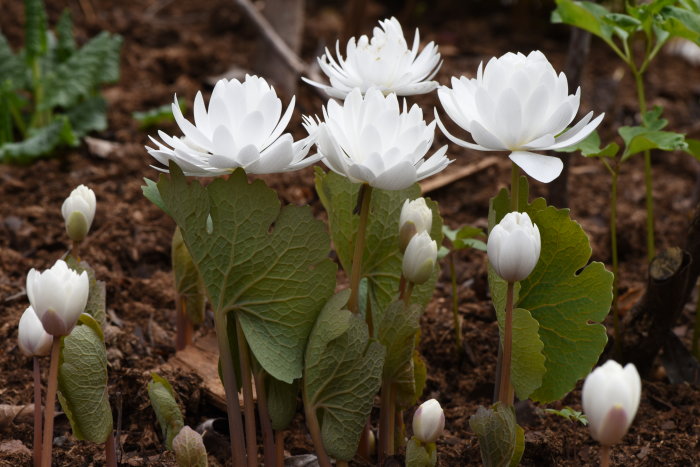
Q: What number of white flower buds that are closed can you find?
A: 8